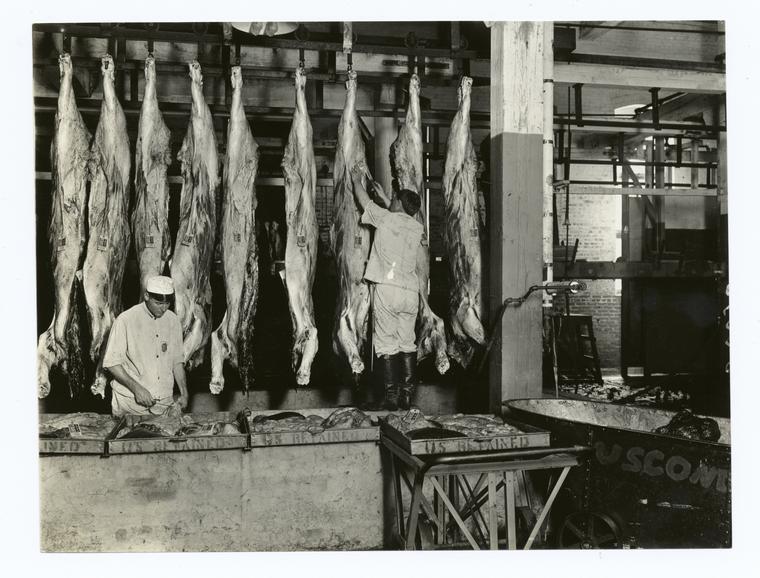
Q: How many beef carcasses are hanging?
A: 9